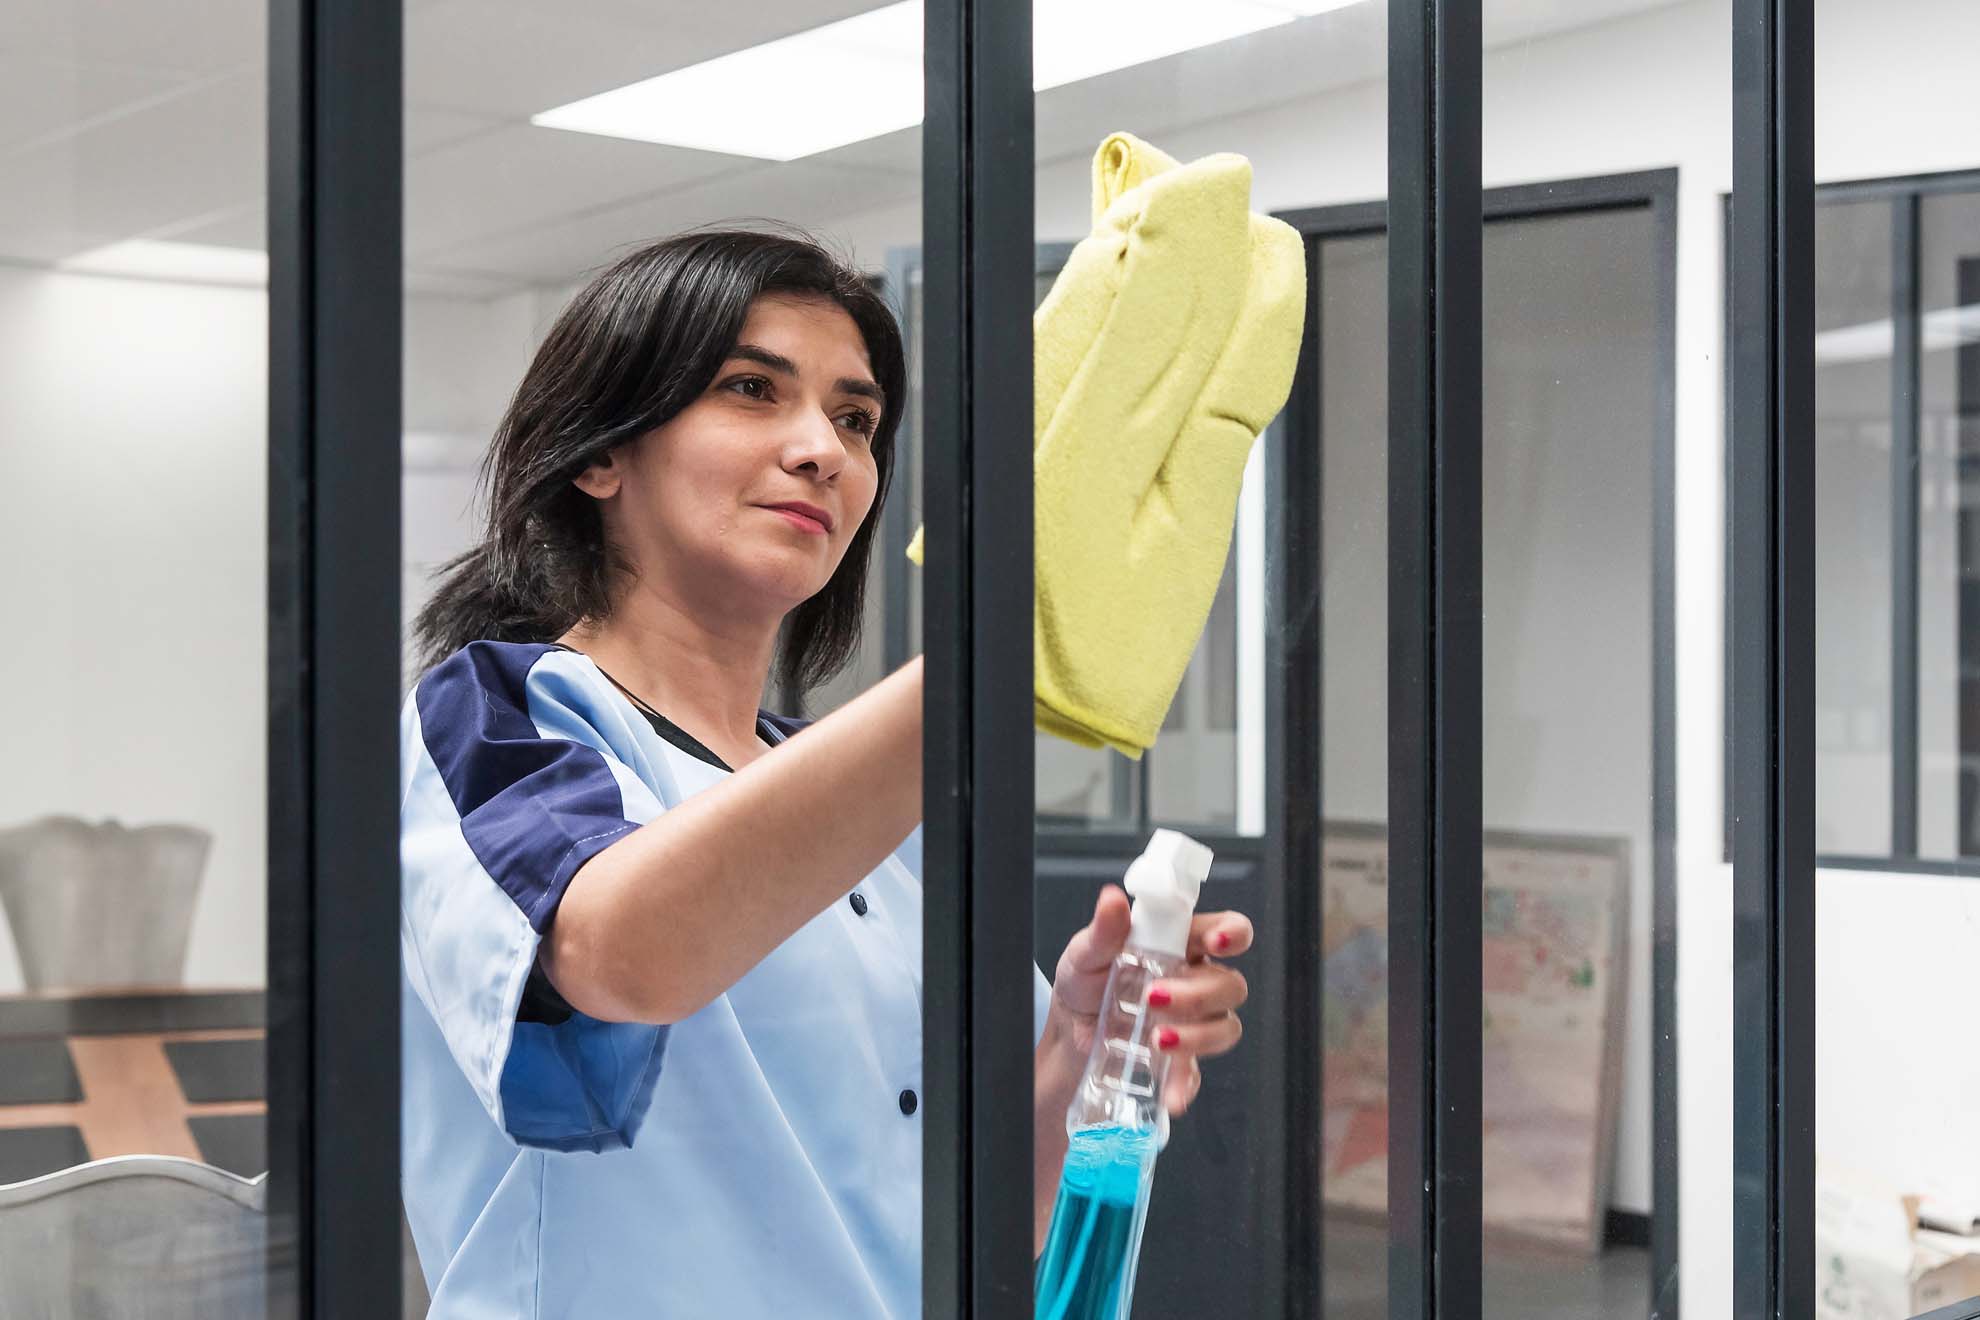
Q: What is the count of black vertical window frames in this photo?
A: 4